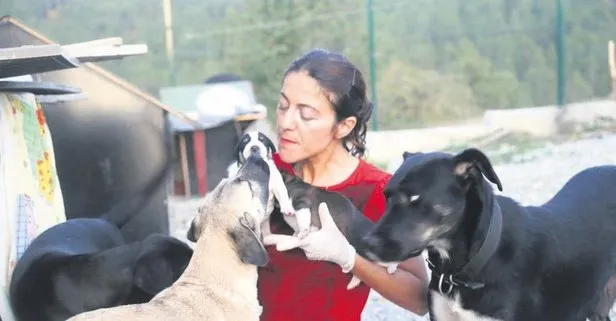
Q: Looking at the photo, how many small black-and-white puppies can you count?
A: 1